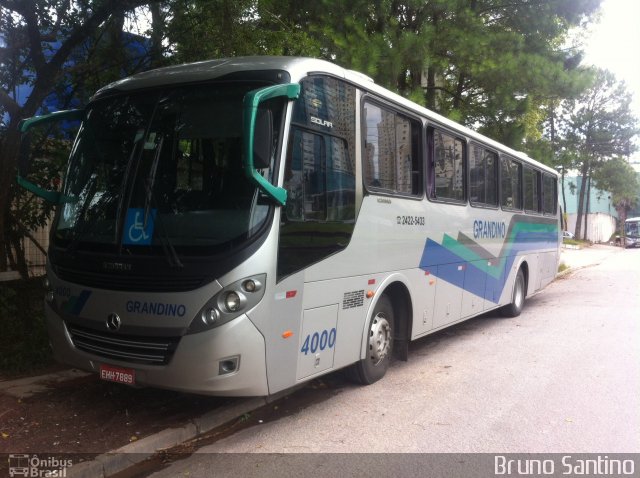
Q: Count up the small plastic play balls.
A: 0